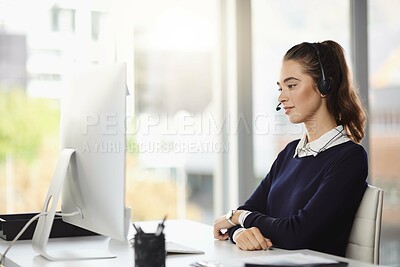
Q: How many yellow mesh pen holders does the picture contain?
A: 0